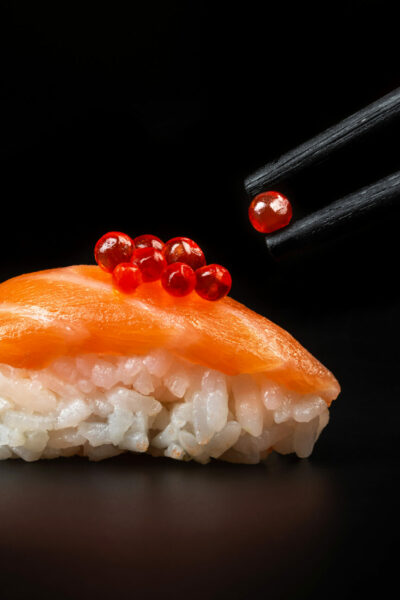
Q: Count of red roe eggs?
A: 8